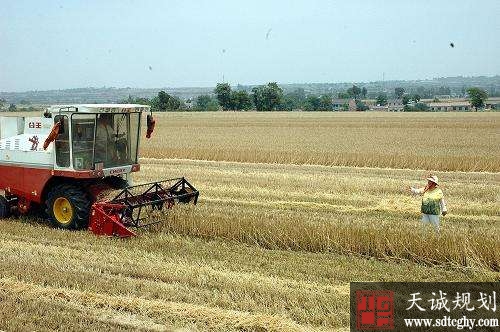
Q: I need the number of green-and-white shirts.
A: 1